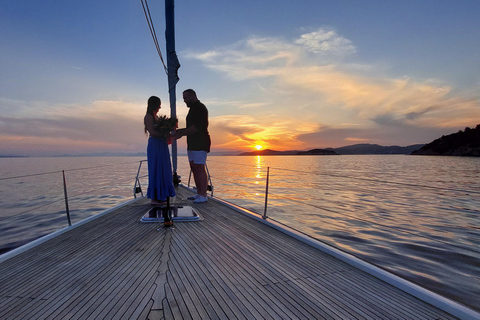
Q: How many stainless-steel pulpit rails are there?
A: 2